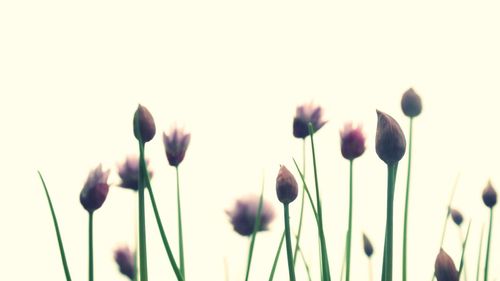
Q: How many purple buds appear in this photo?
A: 15